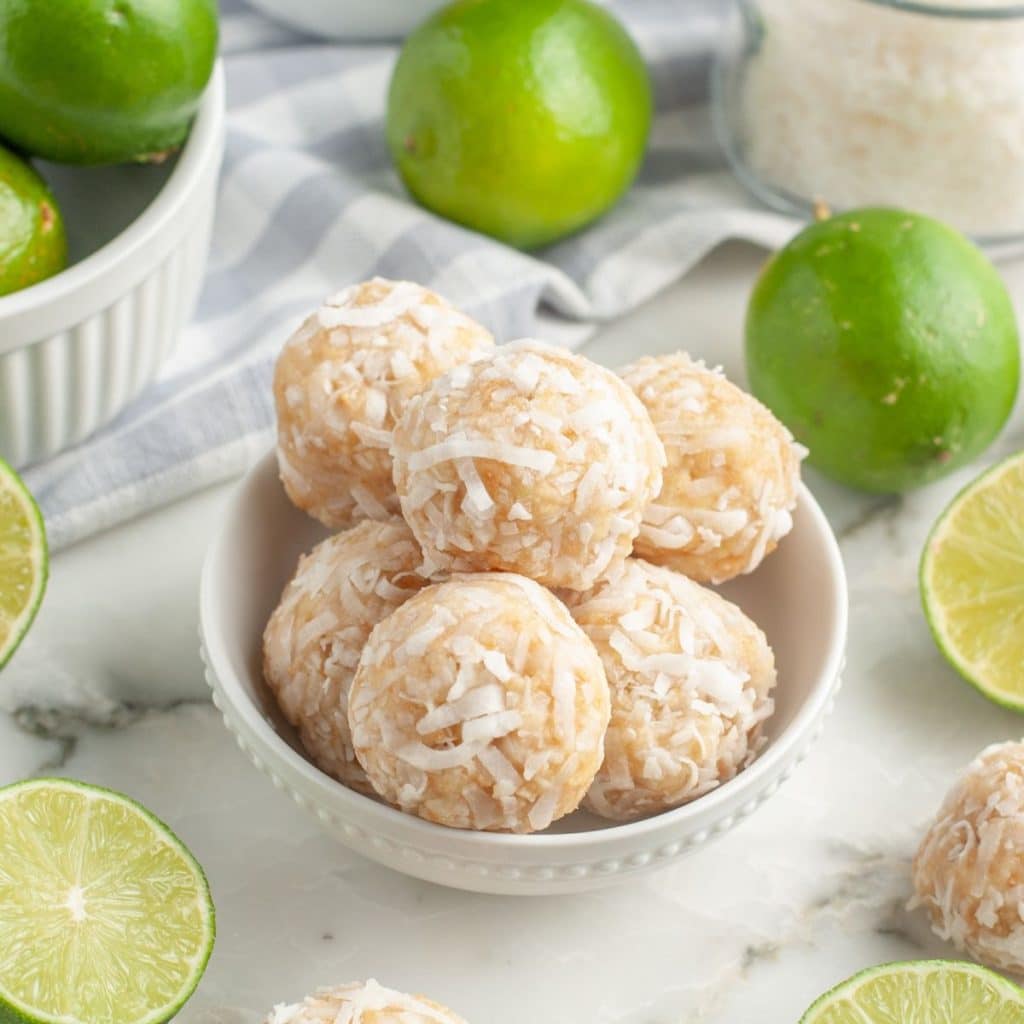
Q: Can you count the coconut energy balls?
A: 8